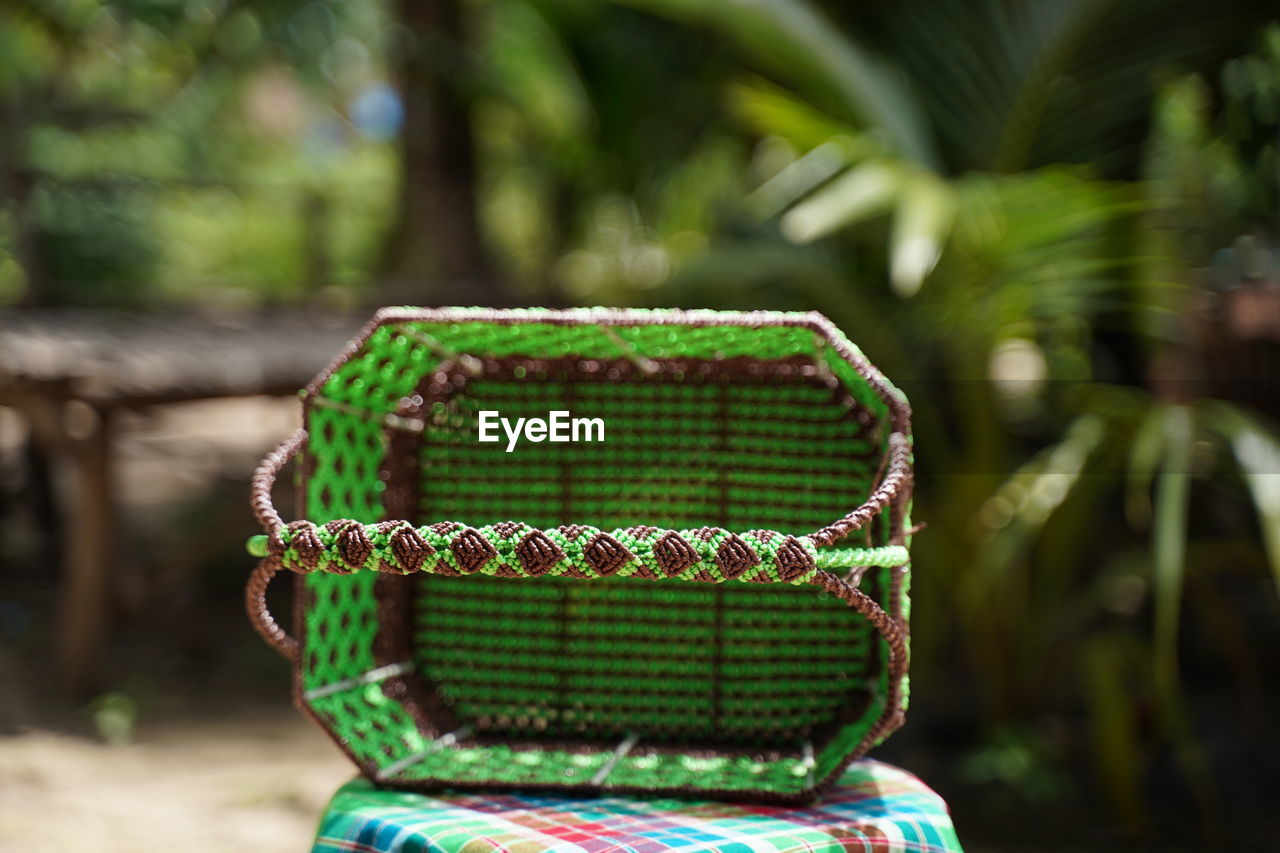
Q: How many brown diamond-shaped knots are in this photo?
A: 9